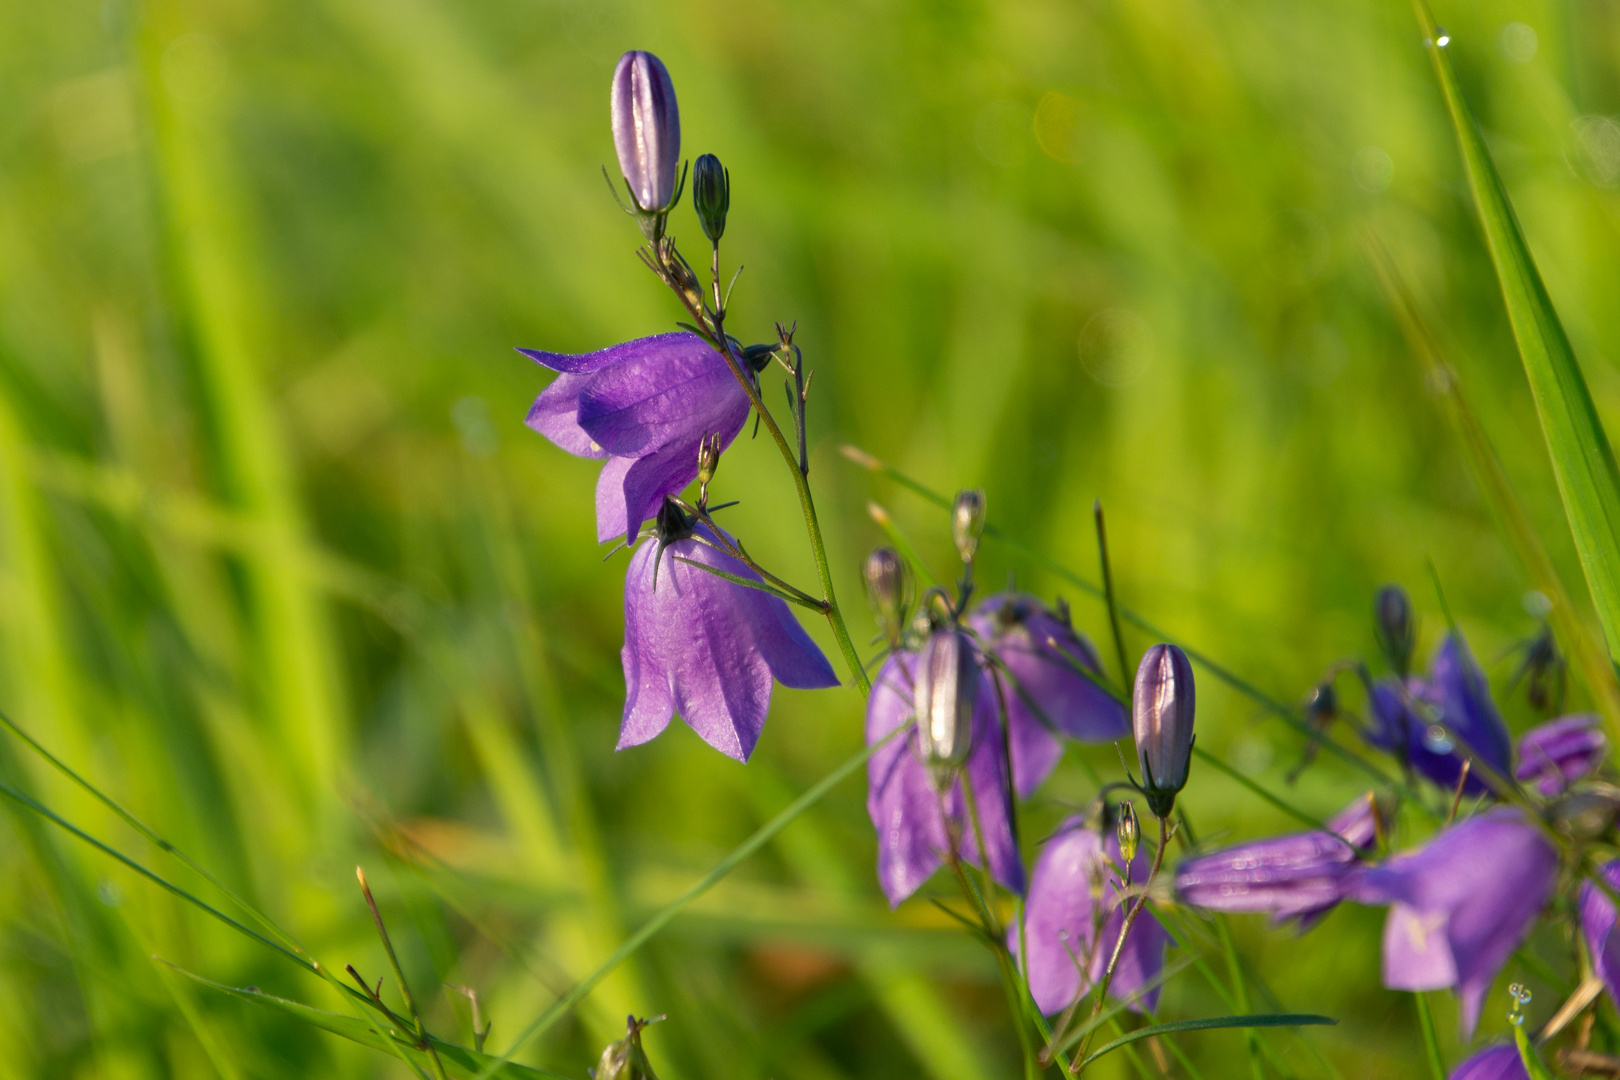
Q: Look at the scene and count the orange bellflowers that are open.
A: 0